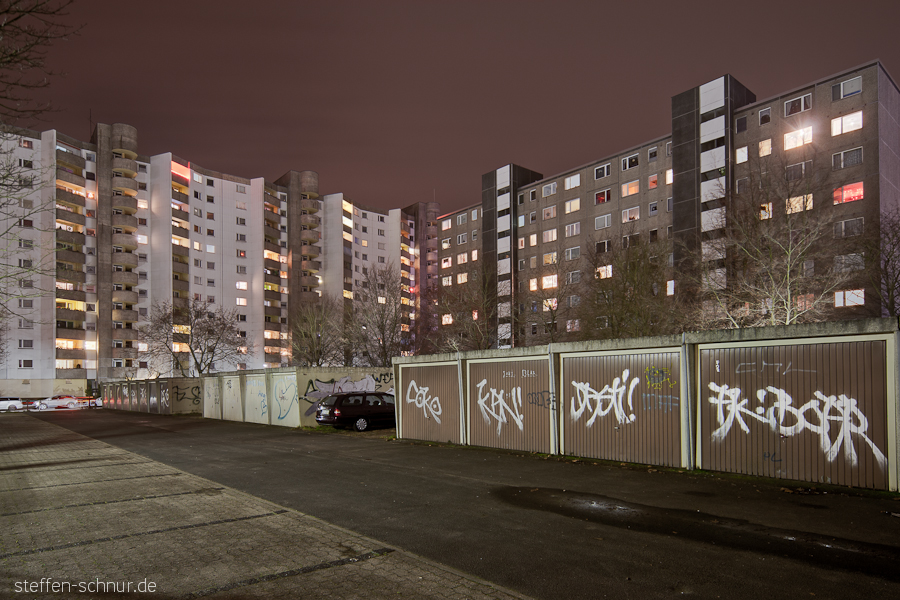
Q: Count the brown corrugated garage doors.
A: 4